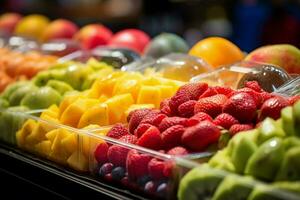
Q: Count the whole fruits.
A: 8